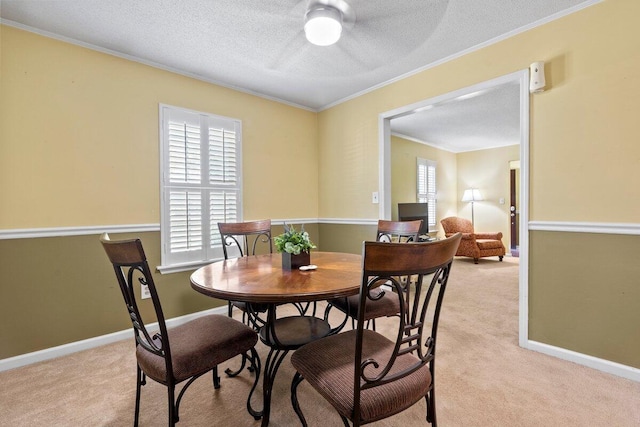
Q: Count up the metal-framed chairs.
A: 4